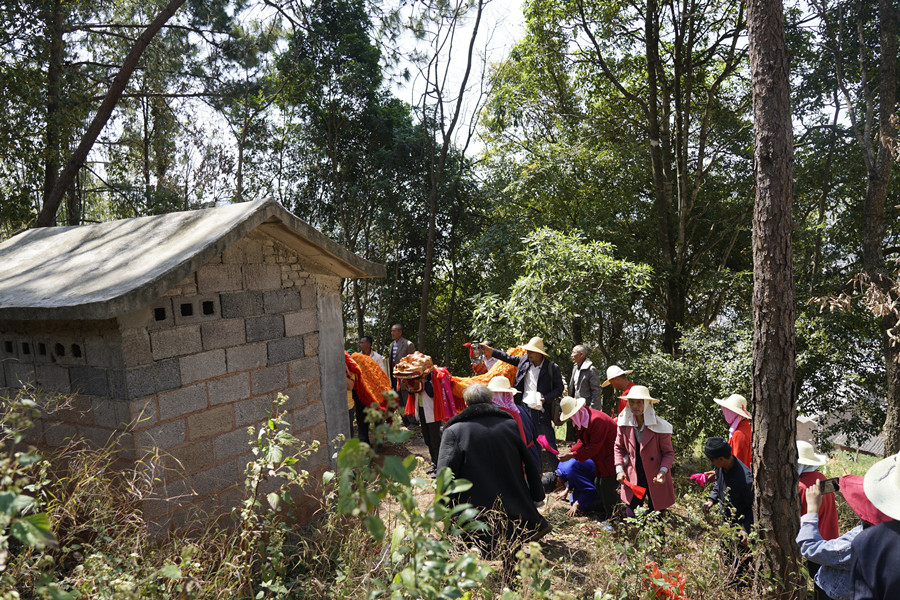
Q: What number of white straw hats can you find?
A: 8